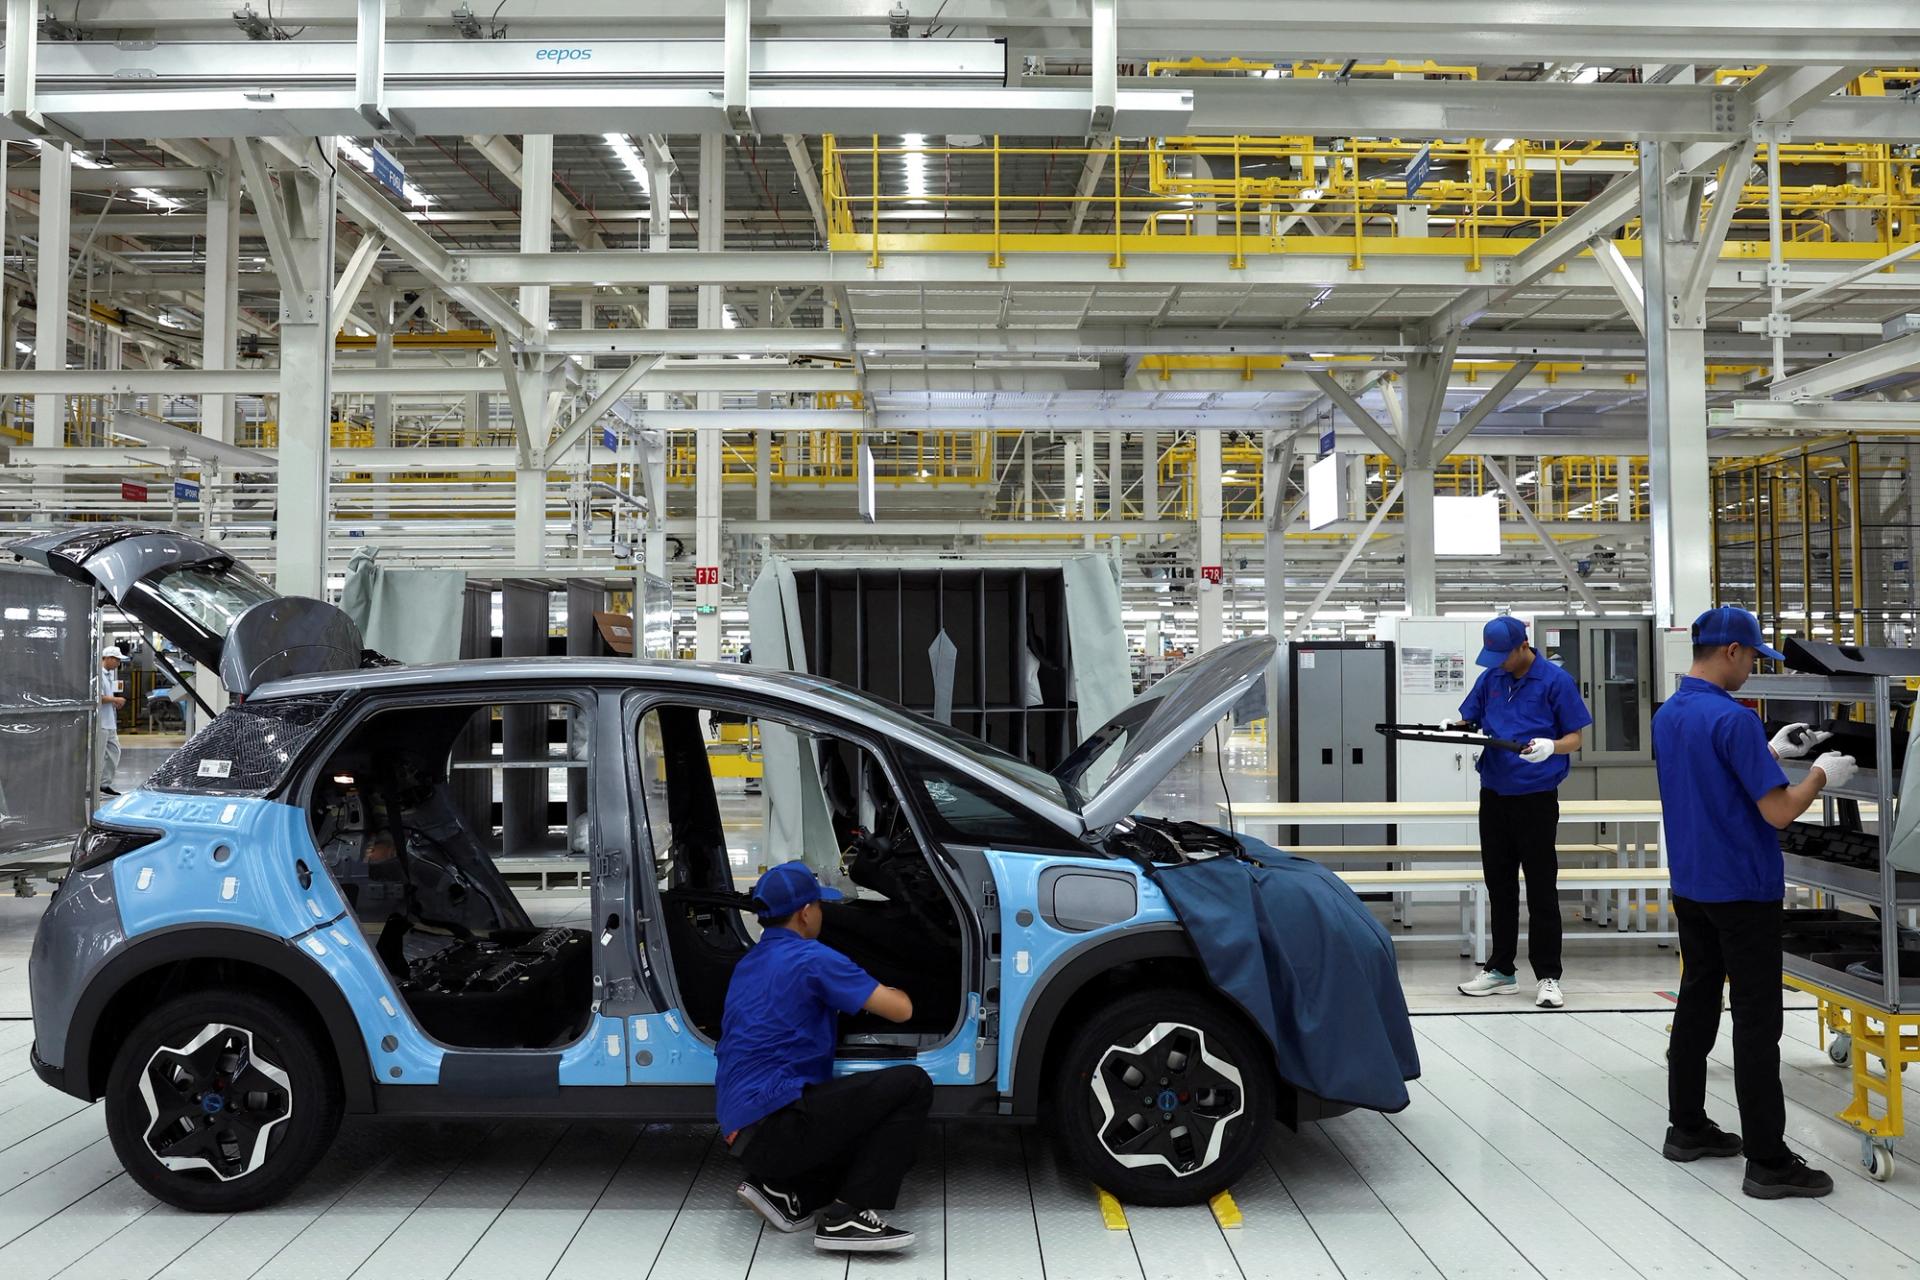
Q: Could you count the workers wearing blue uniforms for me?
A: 3